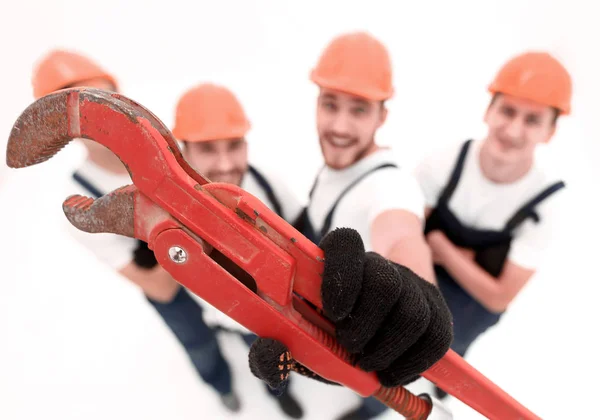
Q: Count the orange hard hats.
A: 4